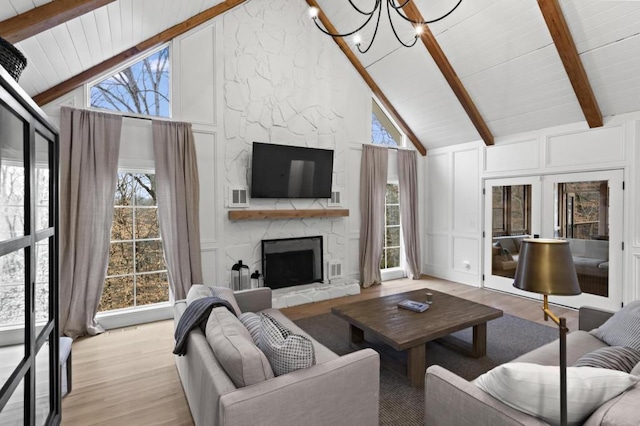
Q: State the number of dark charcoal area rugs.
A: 1